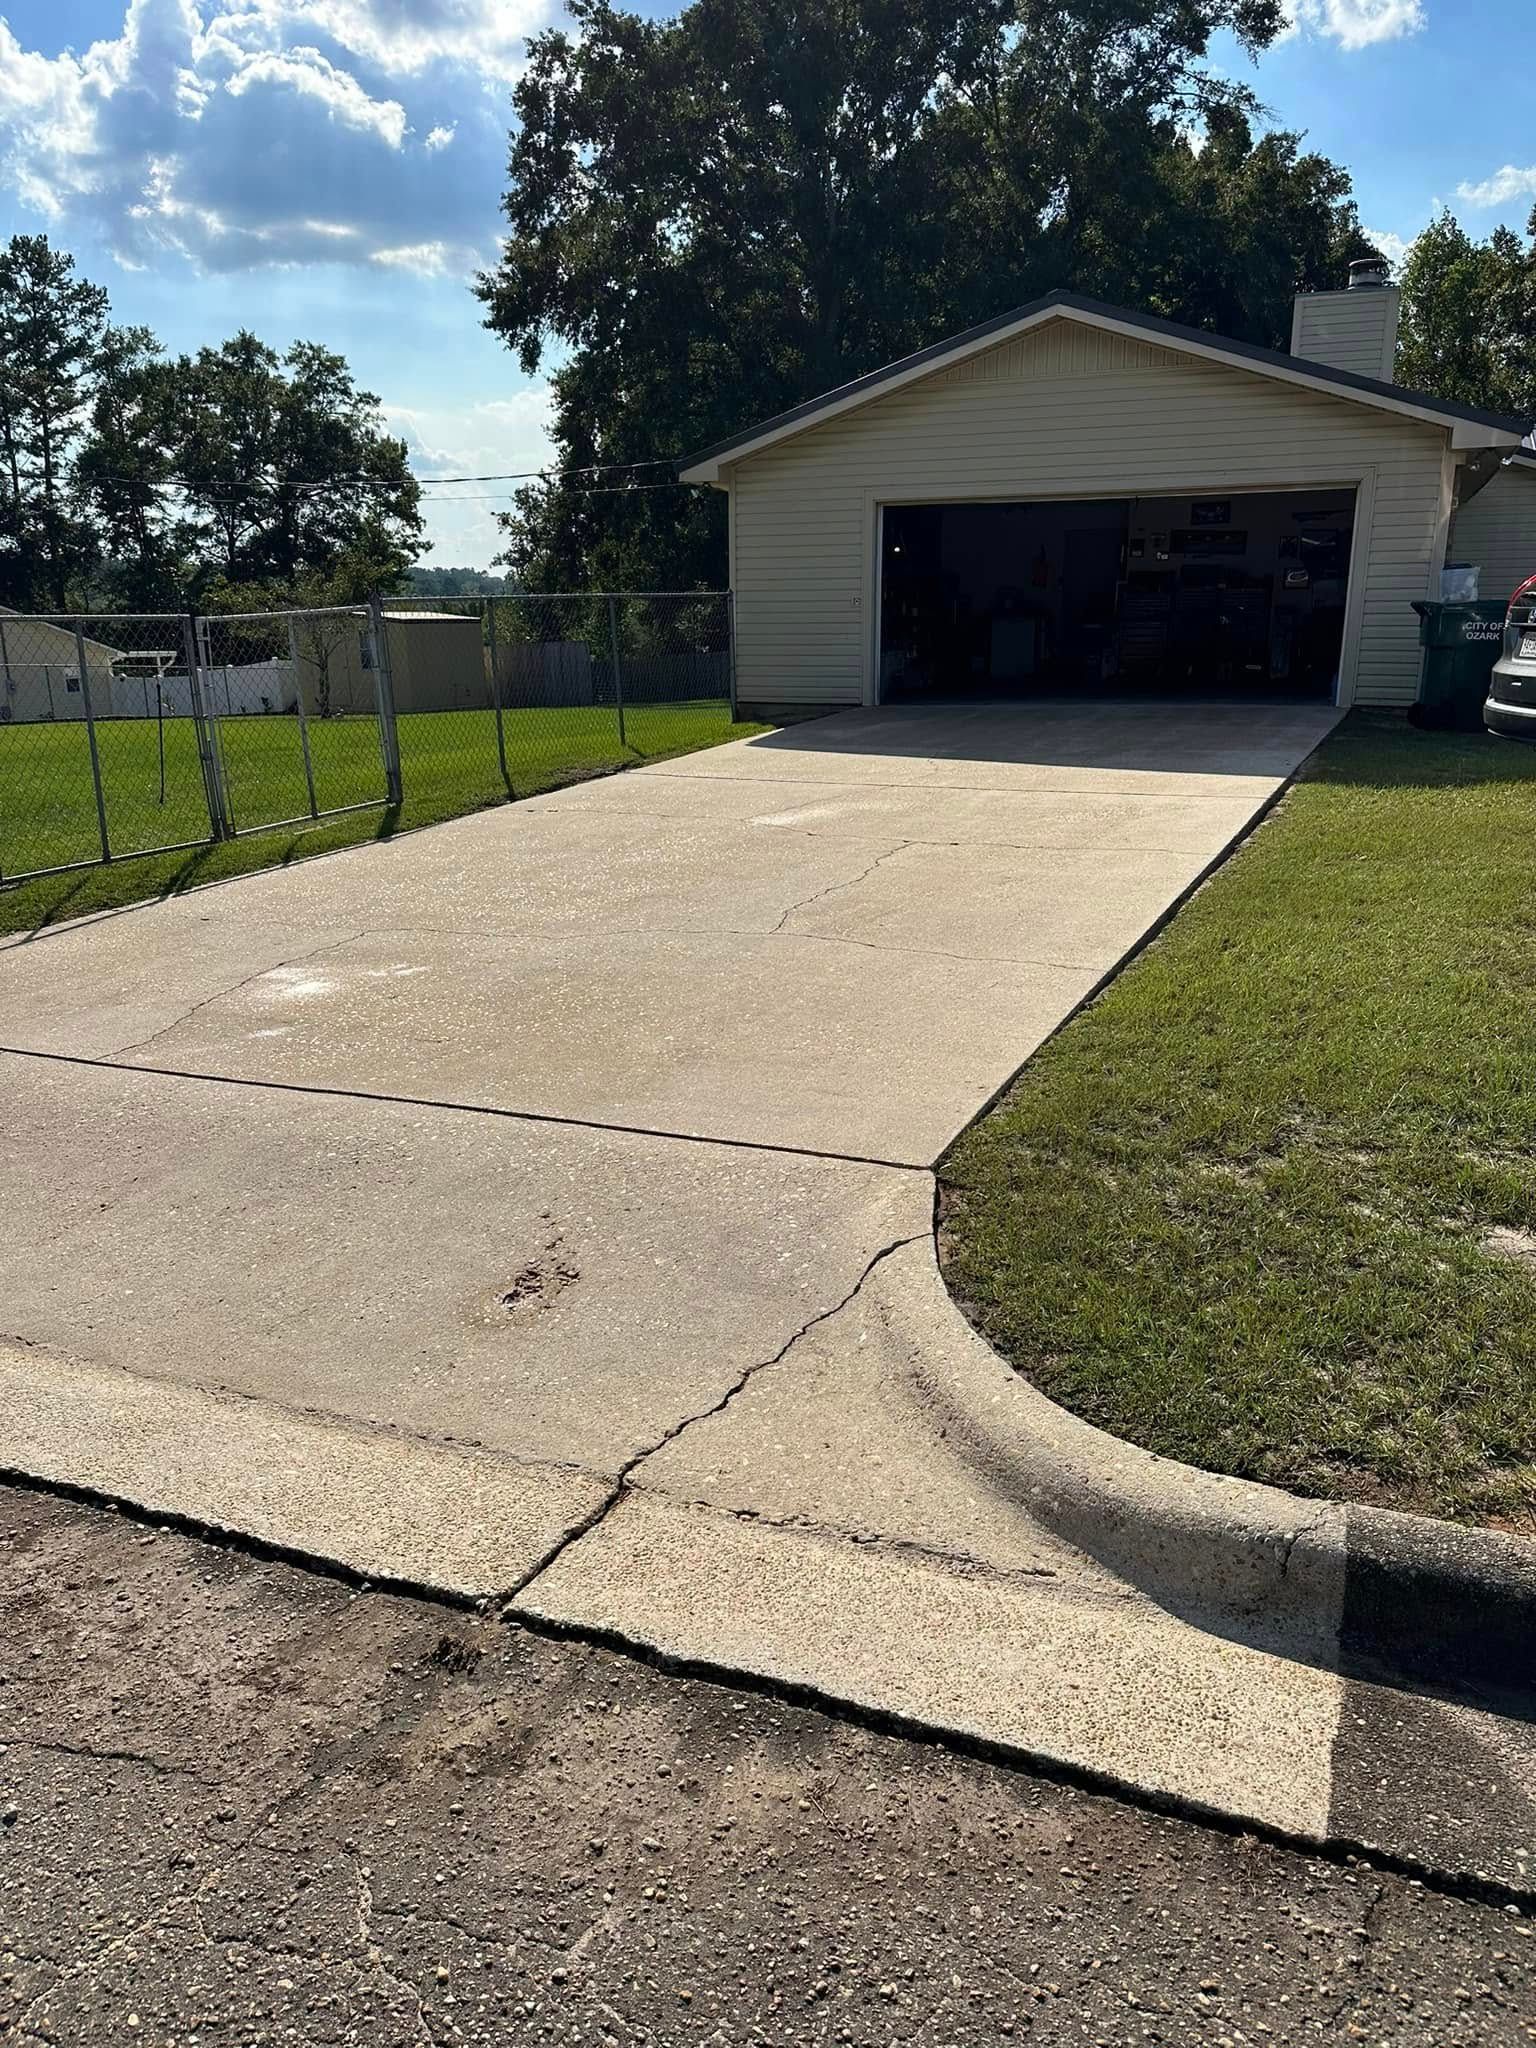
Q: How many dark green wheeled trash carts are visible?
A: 1